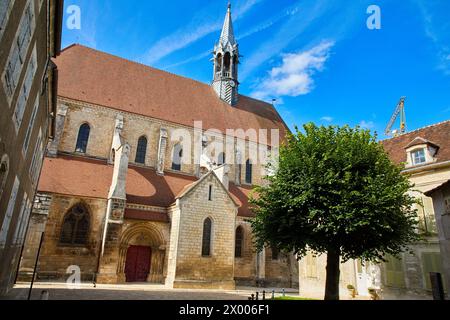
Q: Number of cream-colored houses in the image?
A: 1